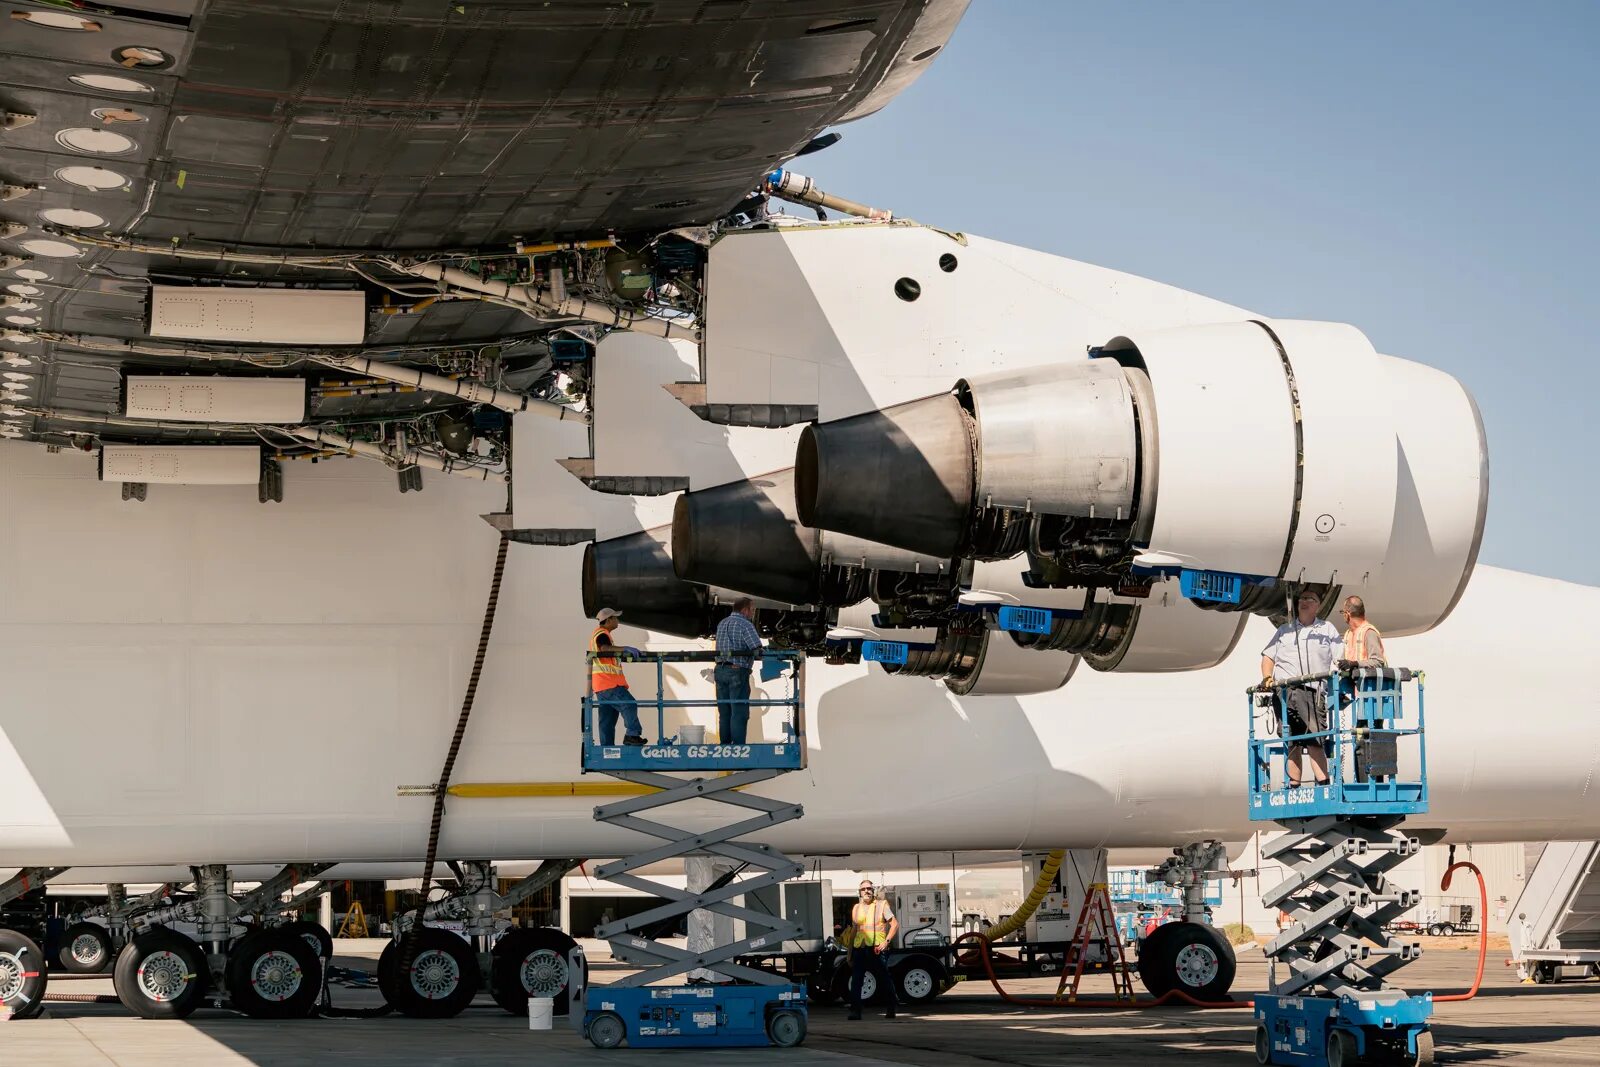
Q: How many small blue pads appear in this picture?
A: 3